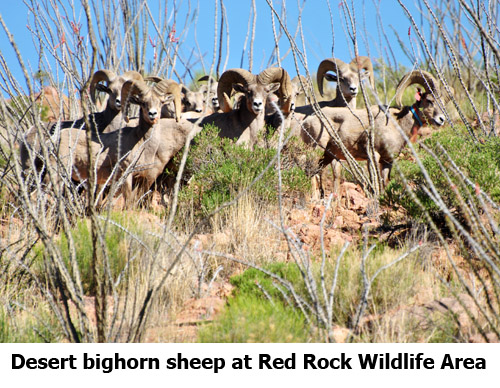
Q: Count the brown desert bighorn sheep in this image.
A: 8